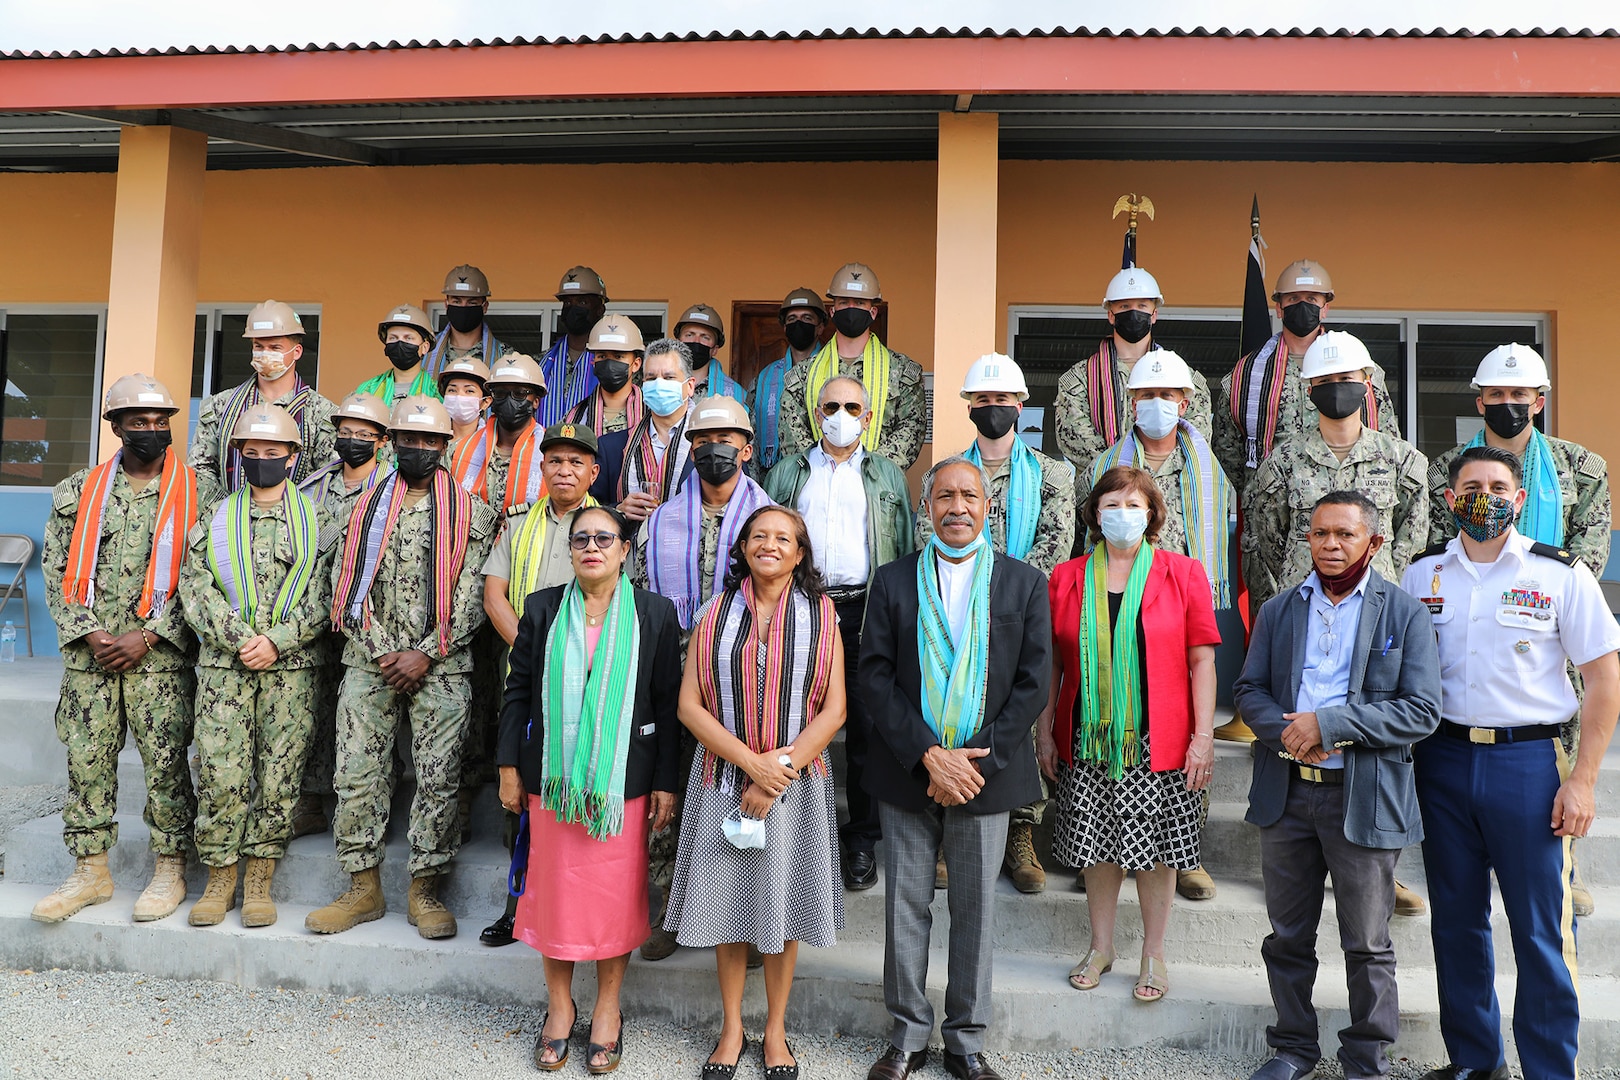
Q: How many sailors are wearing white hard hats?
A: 5